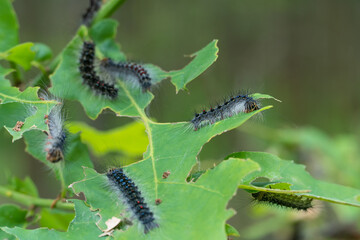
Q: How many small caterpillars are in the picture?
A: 7